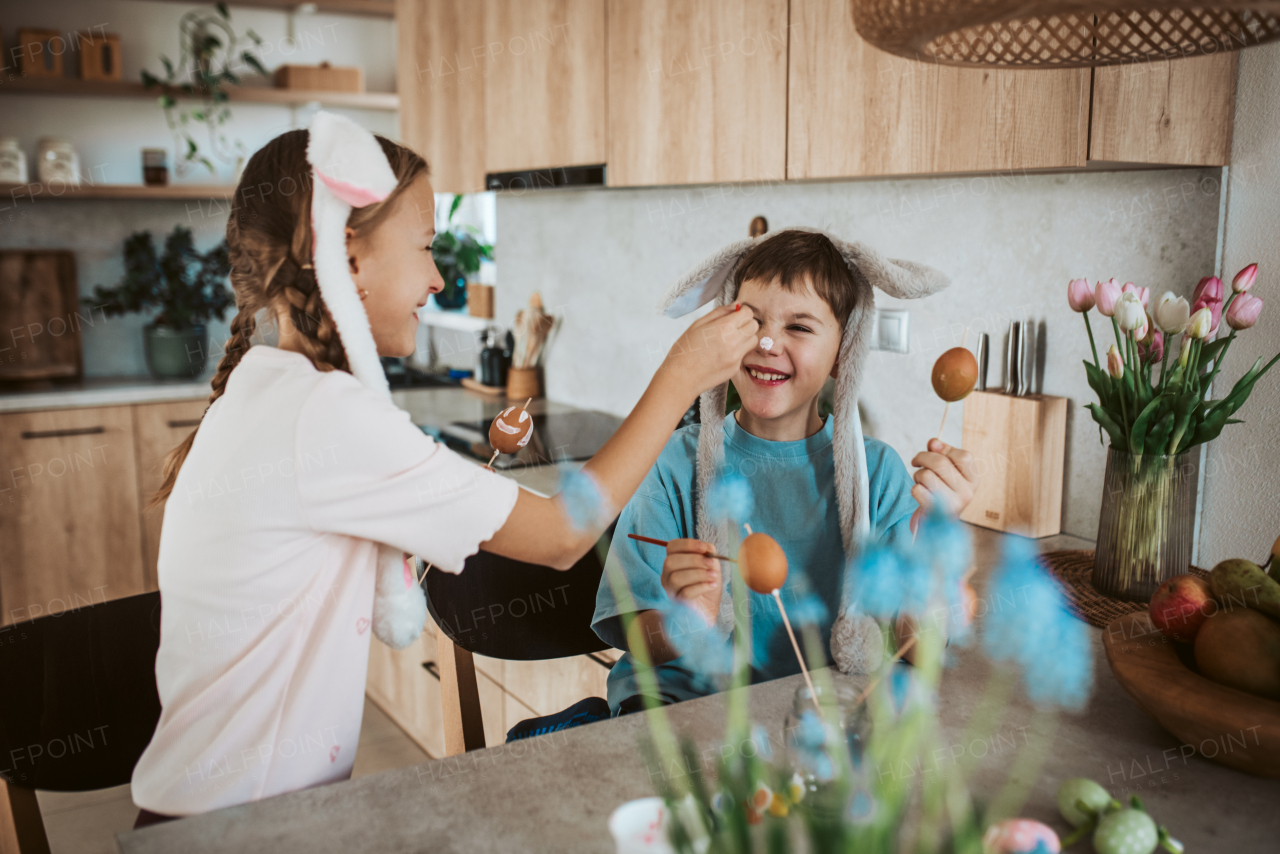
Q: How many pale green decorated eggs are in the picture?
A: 2